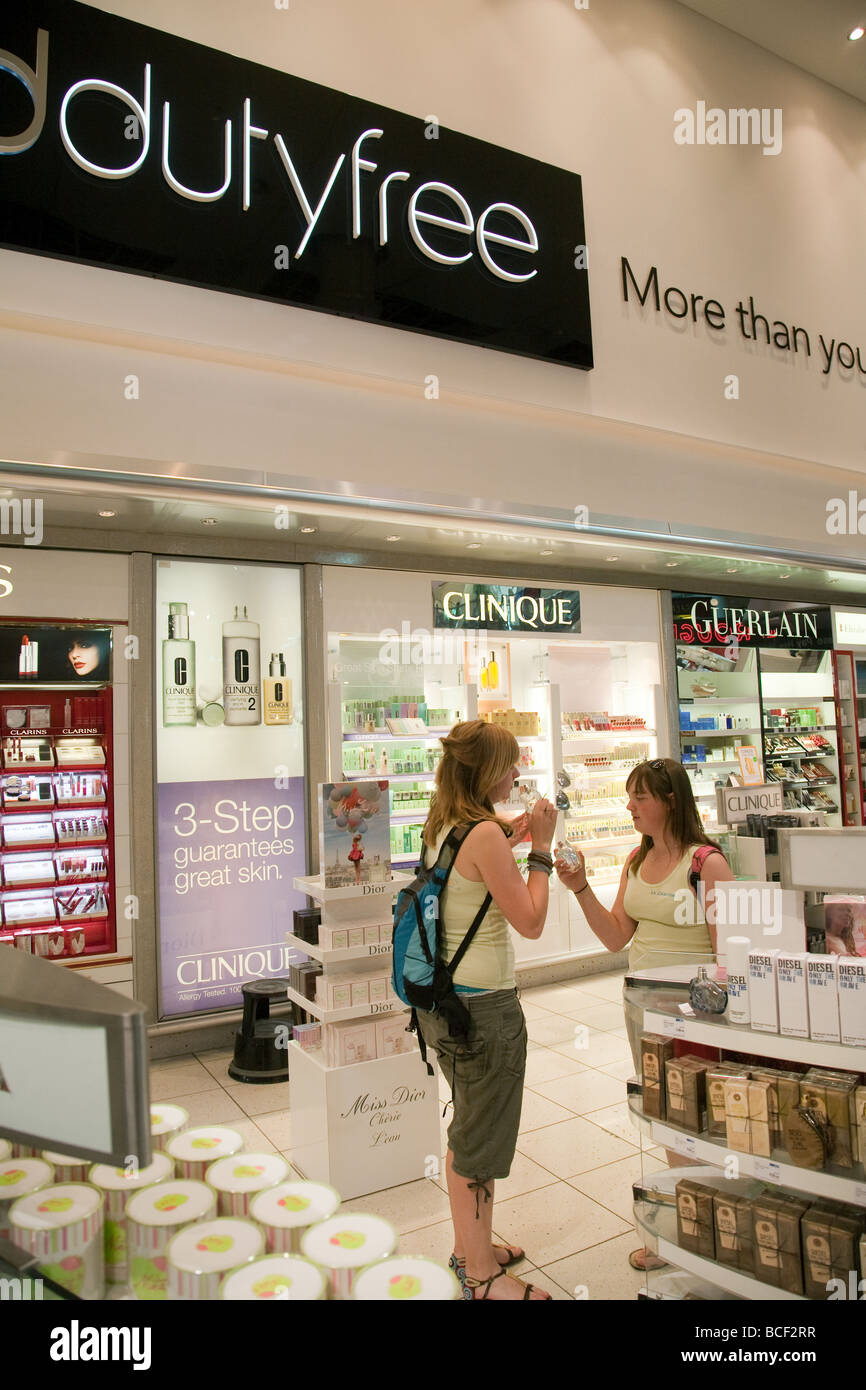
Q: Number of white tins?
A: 14